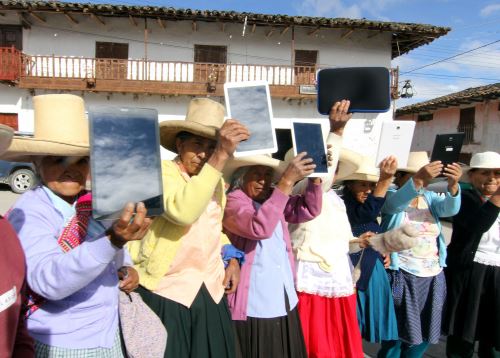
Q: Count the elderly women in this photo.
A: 7